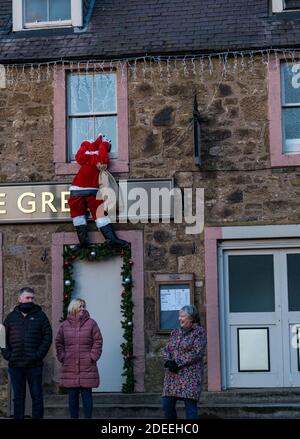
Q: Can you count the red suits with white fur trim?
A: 1